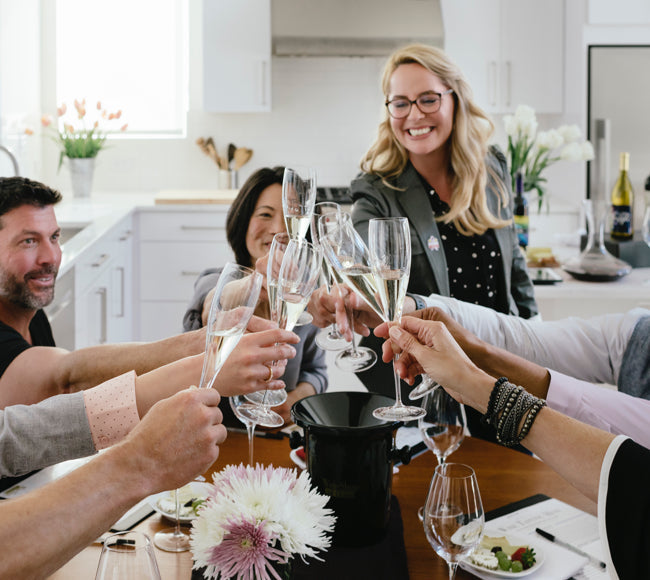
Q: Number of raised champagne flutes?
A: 8